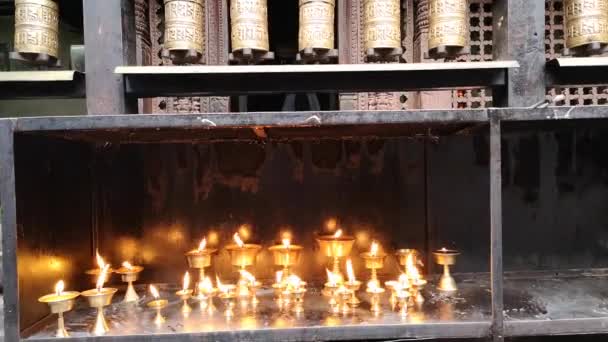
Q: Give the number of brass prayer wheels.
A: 7